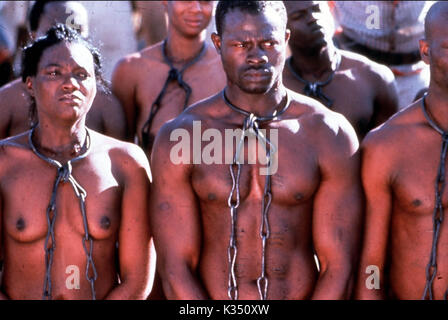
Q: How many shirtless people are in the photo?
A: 6